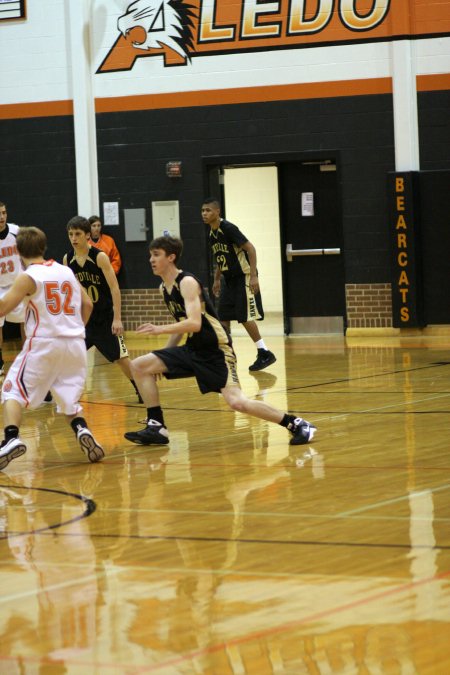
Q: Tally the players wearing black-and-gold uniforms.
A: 3